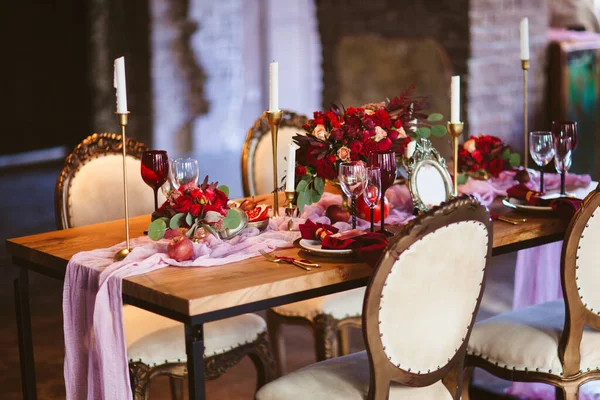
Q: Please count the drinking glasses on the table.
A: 9